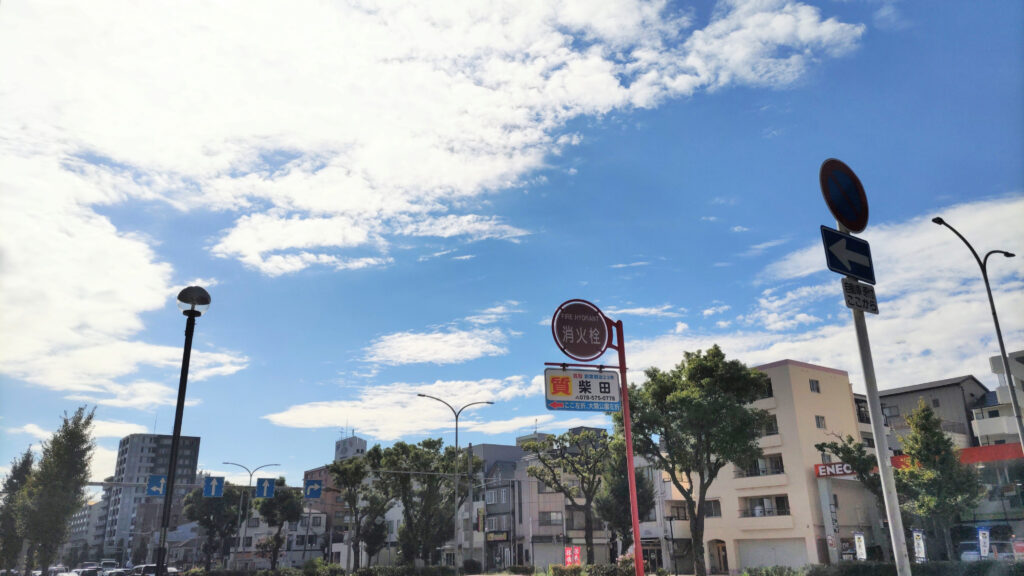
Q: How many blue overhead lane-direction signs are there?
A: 4